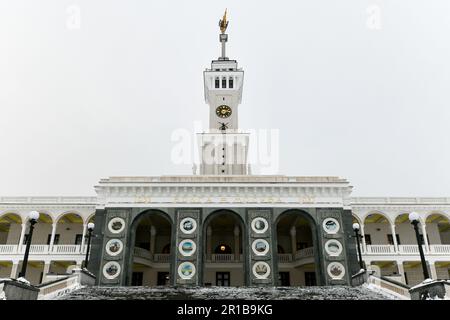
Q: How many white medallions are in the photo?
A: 12